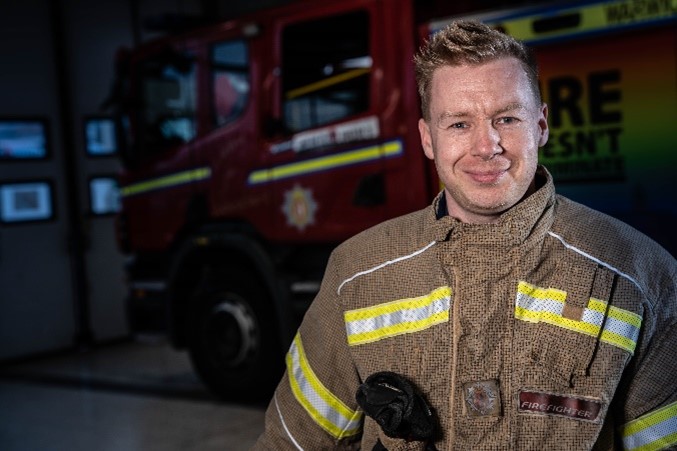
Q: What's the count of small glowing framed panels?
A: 4